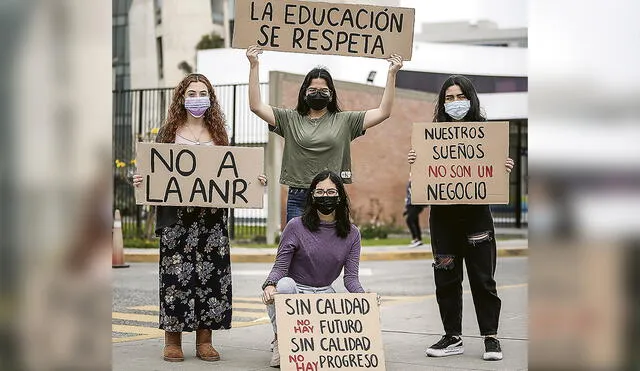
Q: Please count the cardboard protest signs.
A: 4